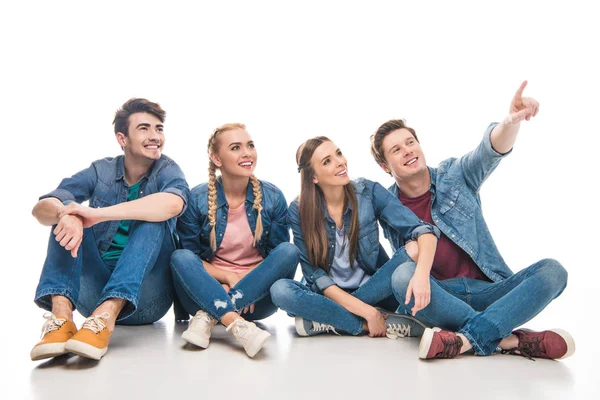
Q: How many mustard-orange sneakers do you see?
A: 2